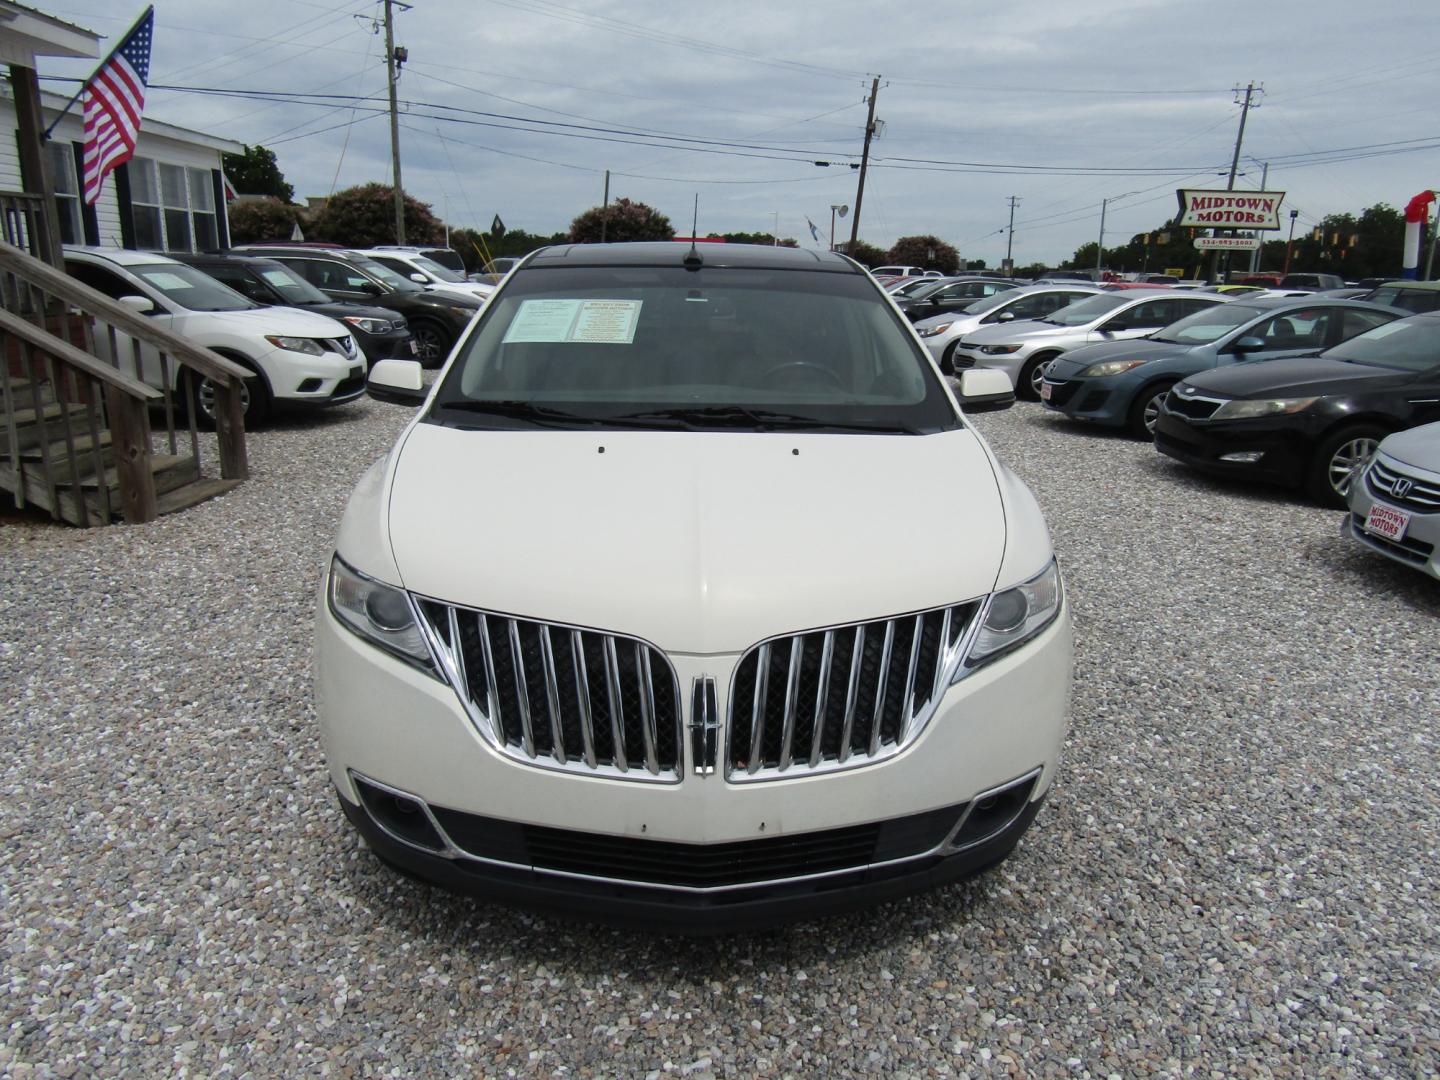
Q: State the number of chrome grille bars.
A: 14